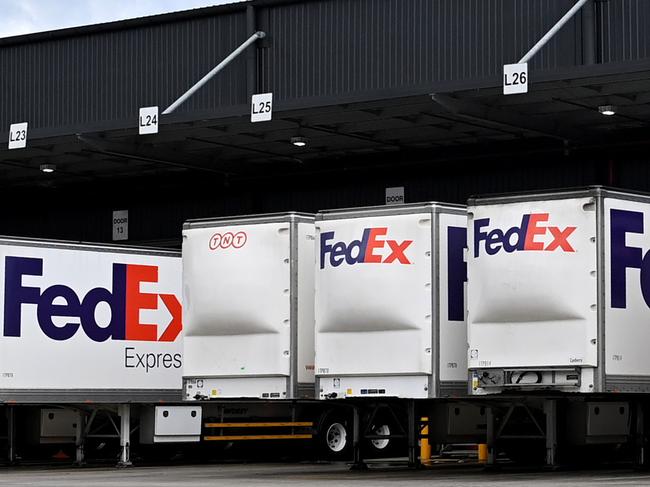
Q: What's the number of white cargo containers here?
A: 4